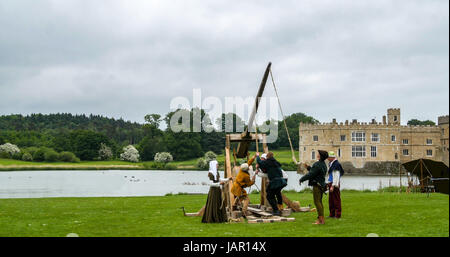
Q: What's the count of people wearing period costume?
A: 6